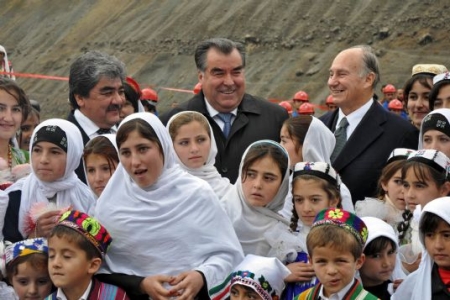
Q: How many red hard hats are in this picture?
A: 8